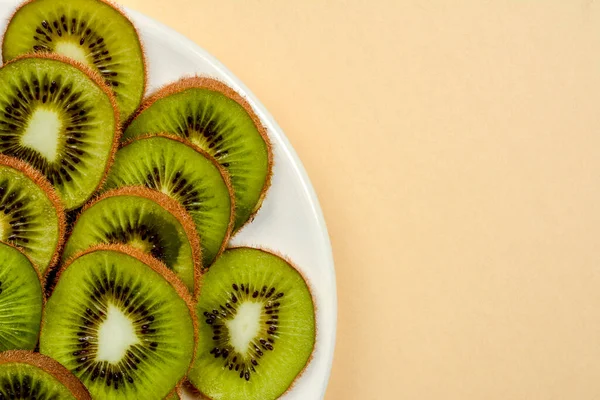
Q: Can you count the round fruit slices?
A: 10